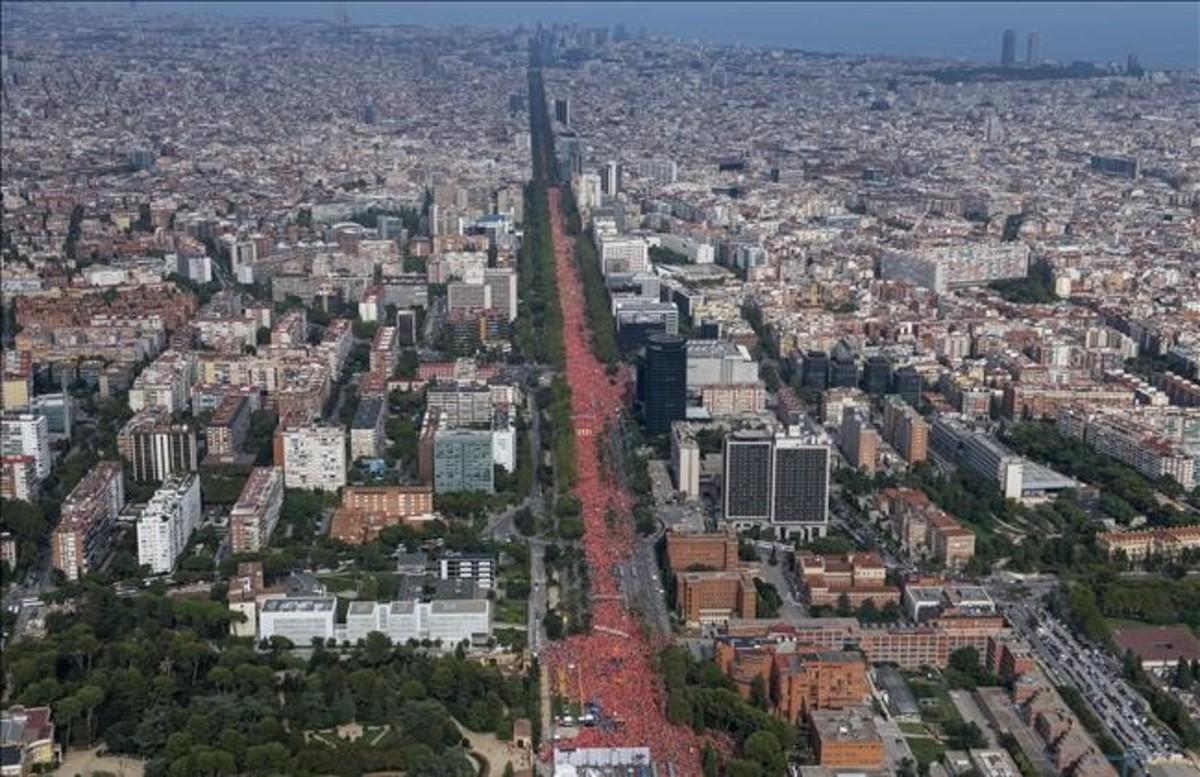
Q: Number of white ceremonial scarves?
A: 0